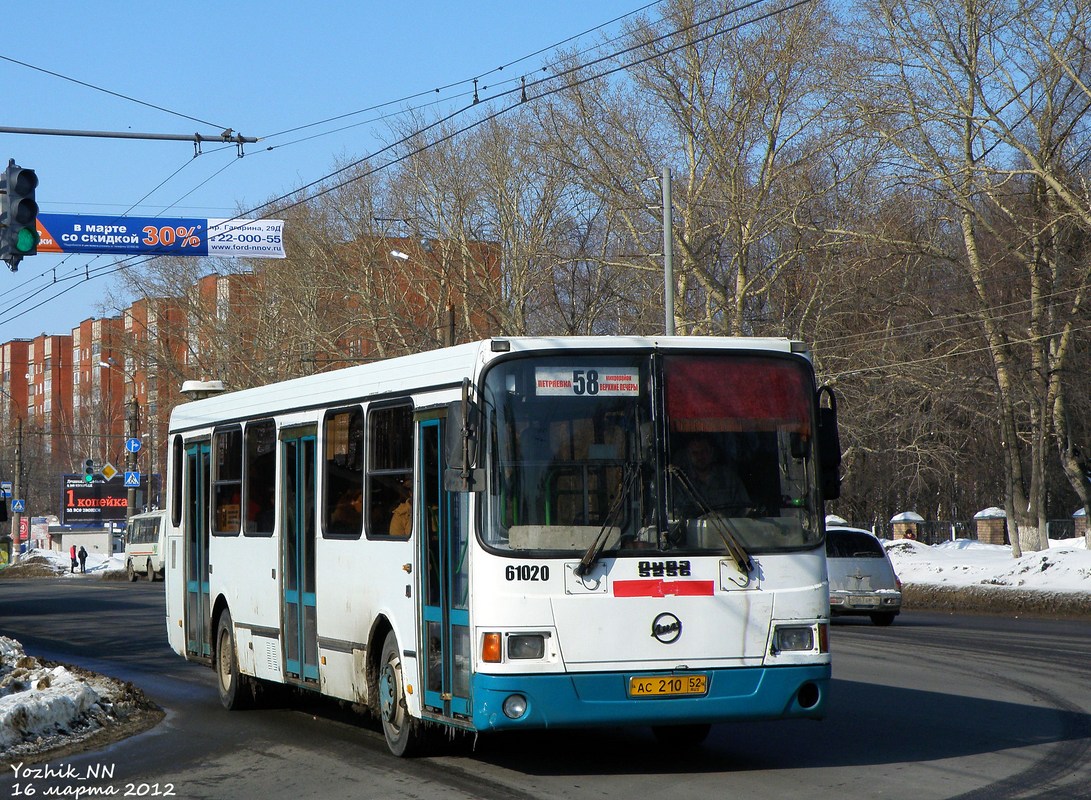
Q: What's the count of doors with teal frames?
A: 3